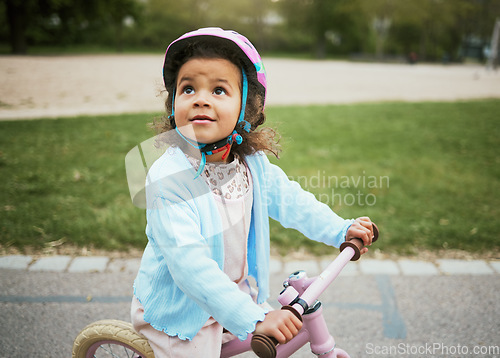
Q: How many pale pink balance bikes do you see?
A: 1